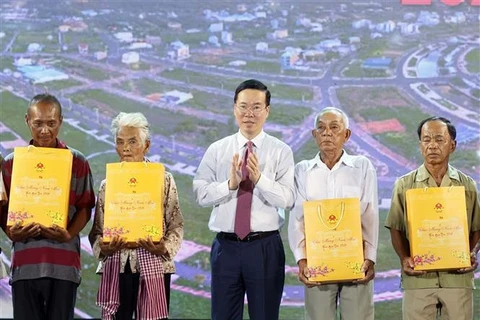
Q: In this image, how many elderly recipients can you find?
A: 4